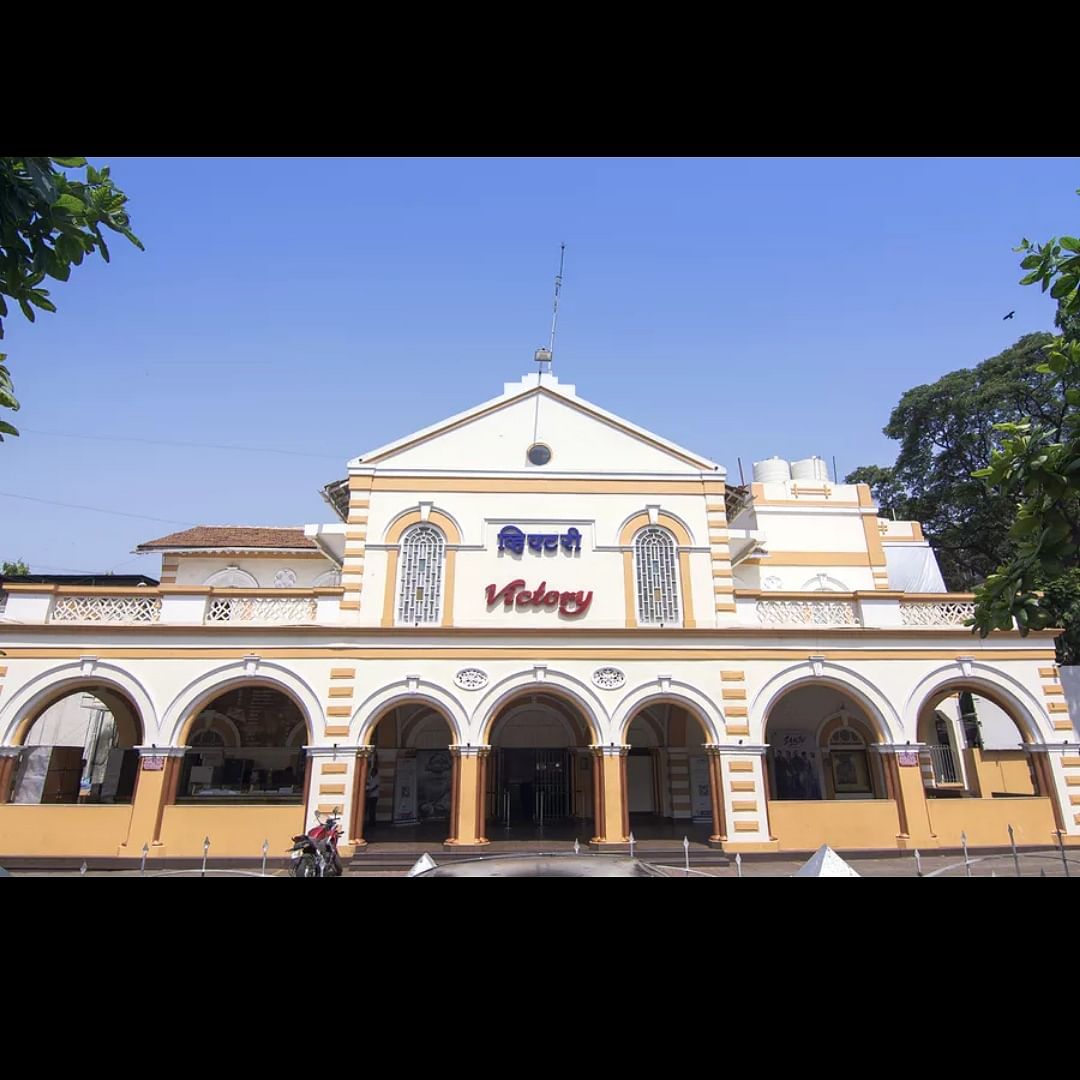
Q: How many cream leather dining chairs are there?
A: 0